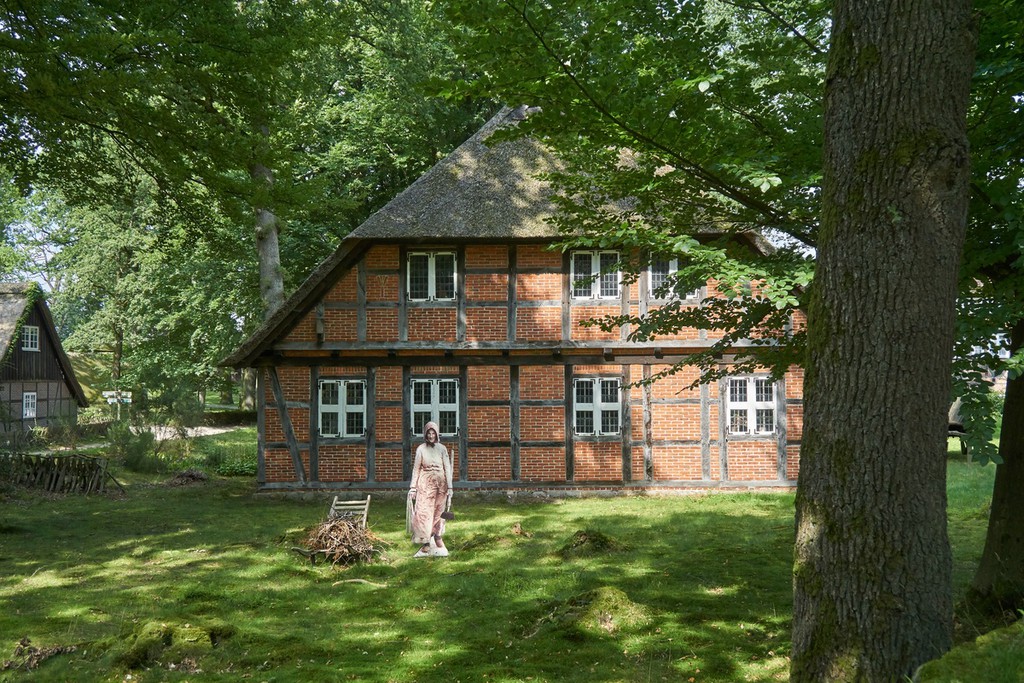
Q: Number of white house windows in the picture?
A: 9